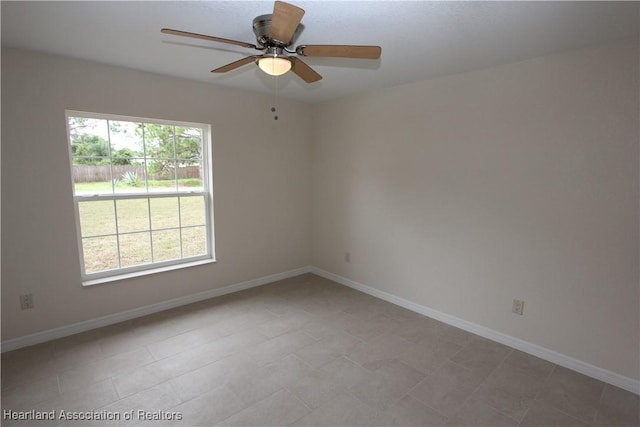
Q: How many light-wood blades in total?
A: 5